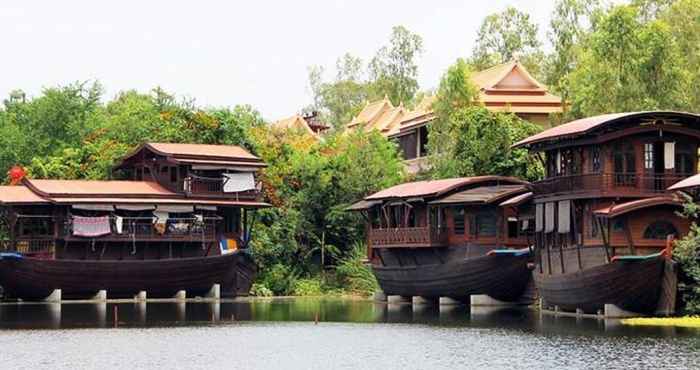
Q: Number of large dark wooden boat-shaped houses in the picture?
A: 3